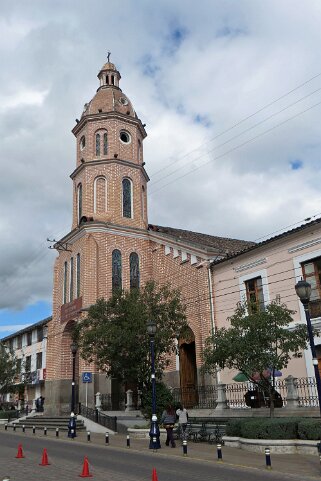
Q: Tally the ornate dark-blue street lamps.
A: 3